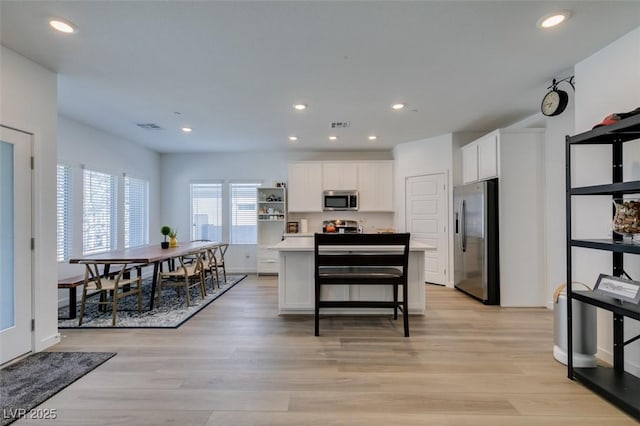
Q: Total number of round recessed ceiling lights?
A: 8